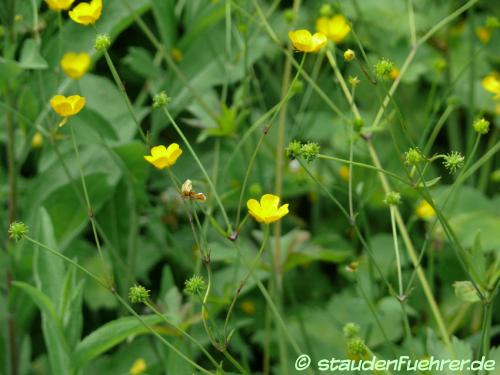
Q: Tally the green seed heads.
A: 14